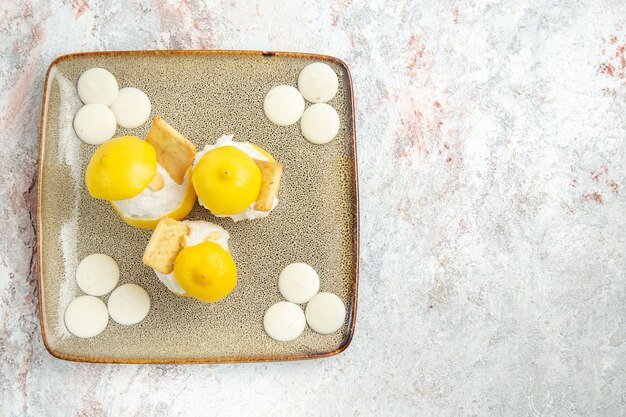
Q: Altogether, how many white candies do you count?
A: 12